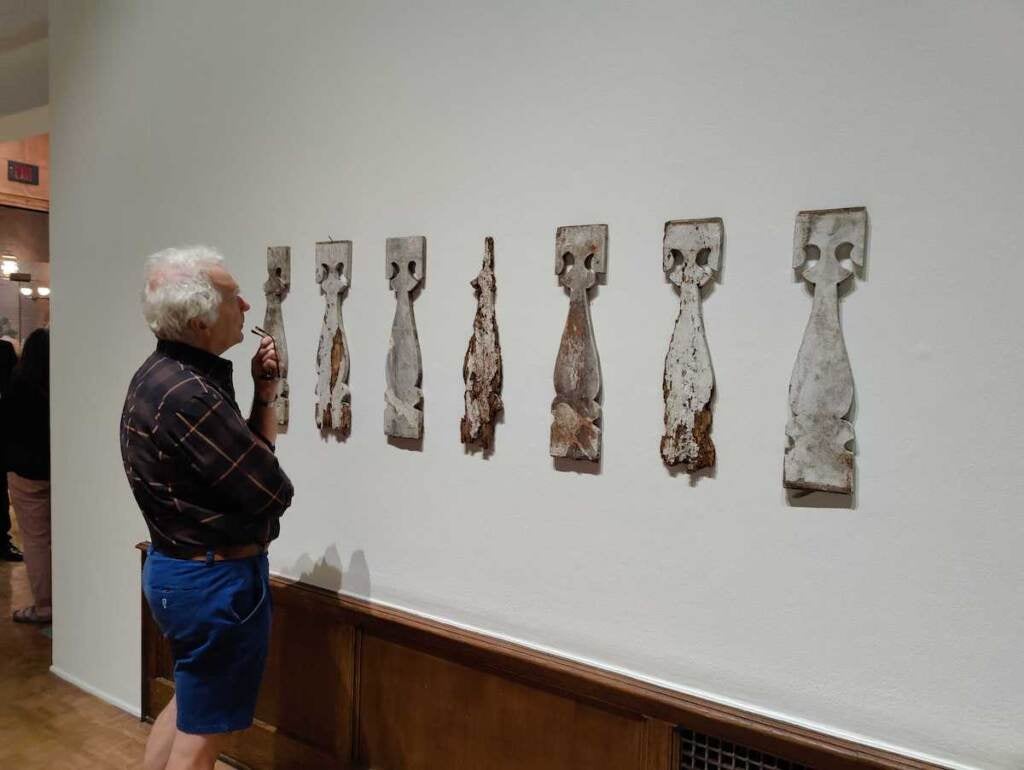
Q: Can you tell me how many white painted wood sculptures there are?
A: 7